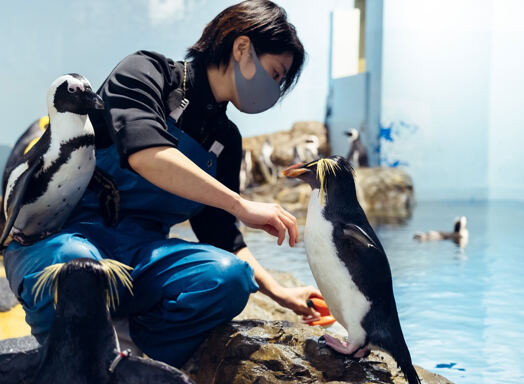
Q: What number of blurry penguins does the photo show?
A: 5